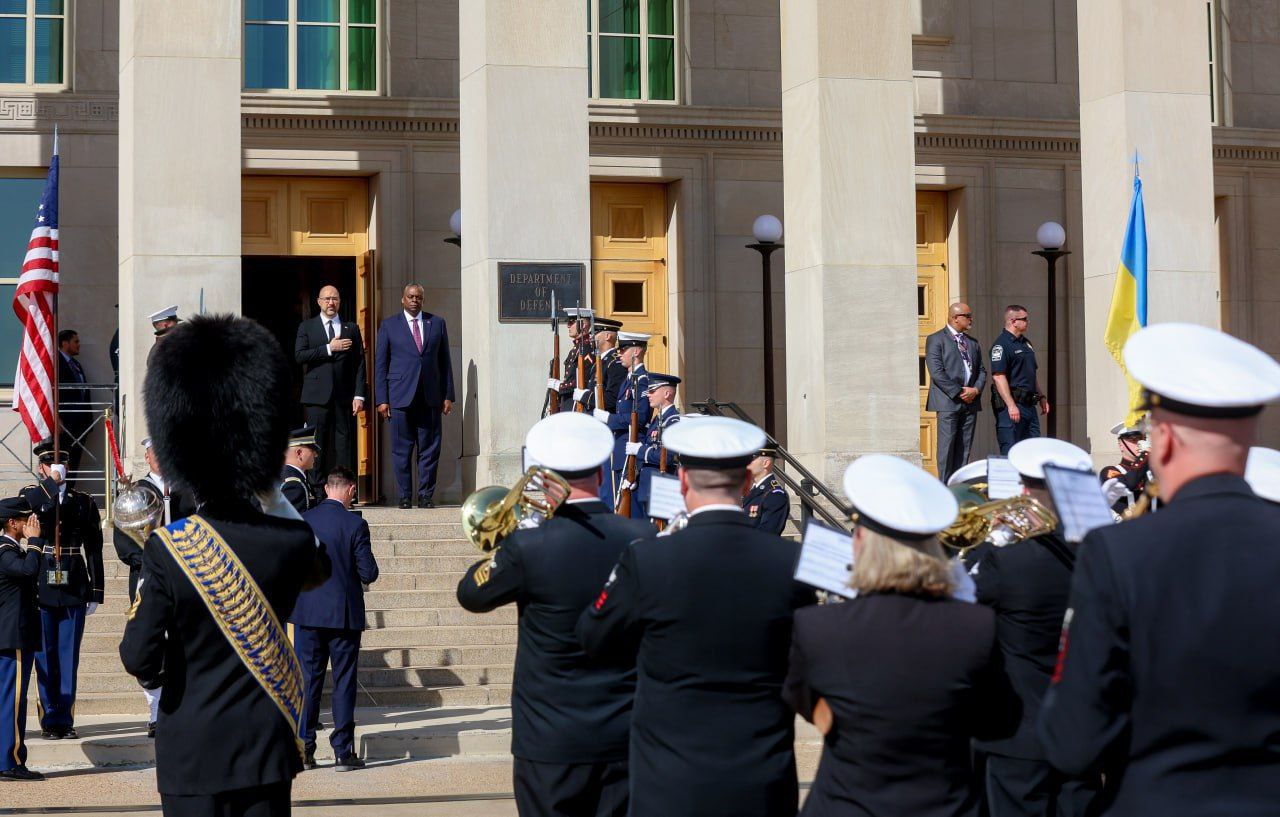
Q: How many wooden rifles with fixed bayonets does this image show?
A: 5